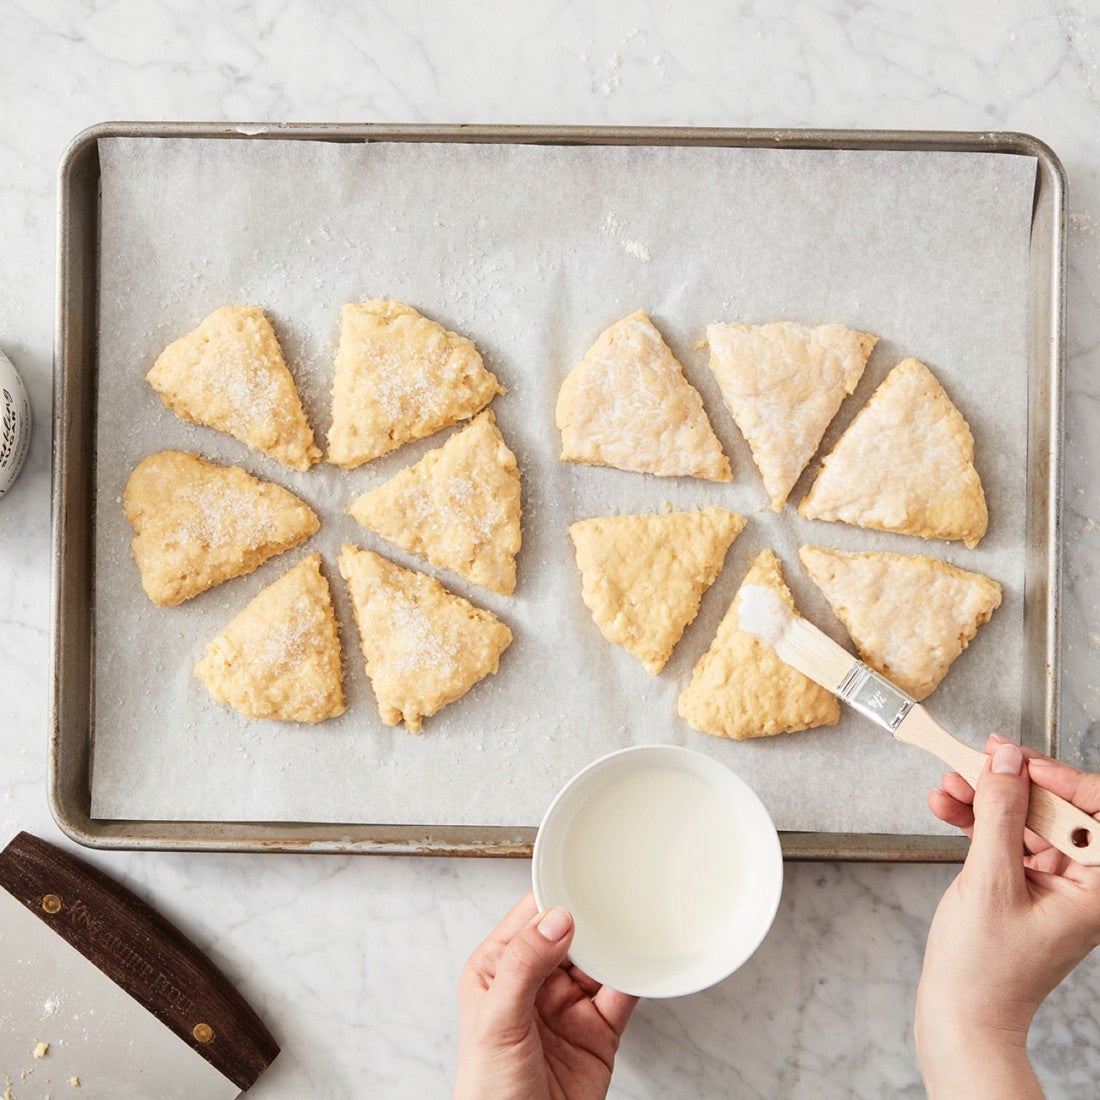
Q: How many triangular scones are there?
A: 12